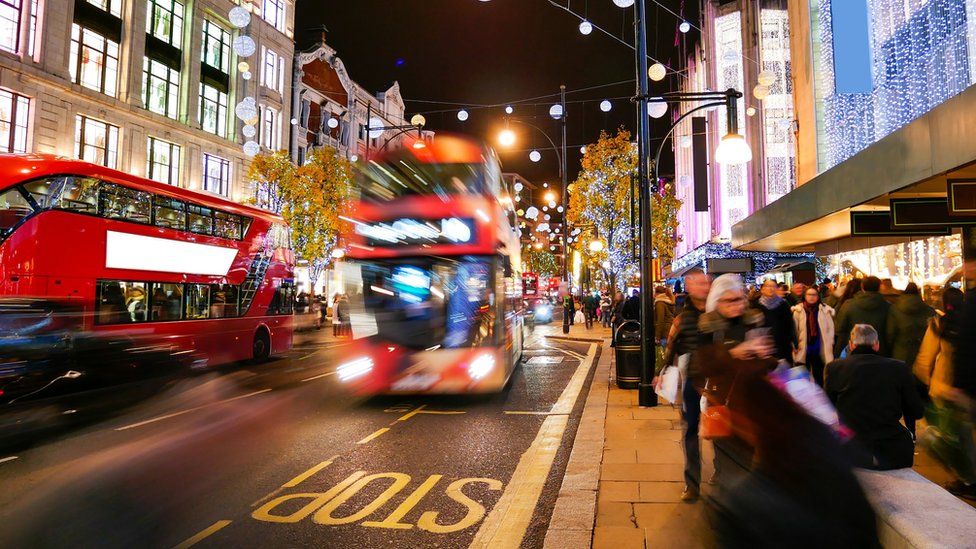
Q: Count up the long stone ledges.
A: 1